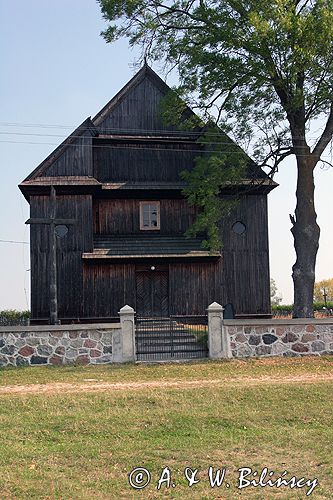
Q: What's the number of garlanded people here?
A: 0